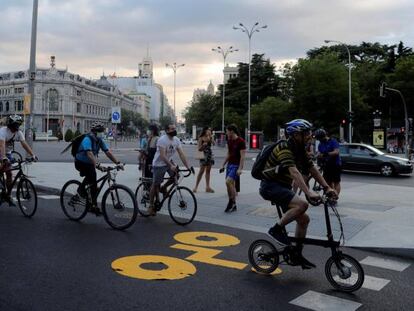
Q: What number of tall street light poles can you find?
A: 4